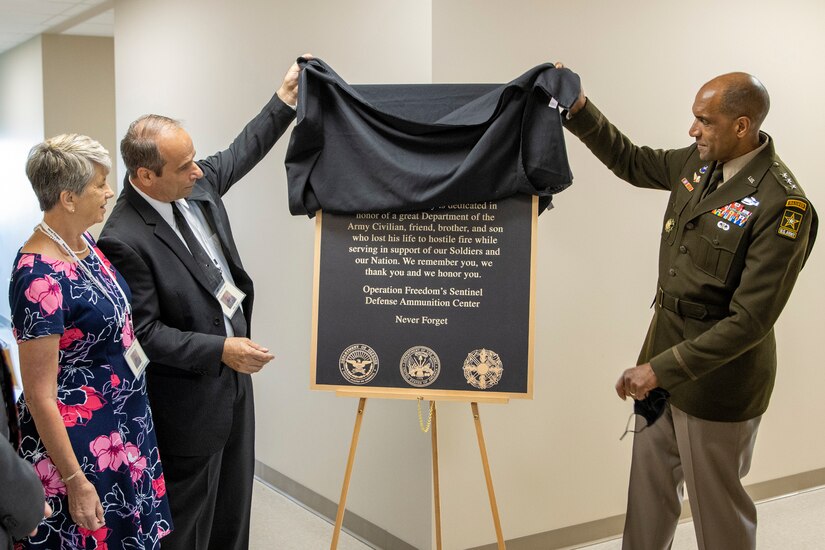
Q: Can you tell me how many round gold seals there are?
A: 3